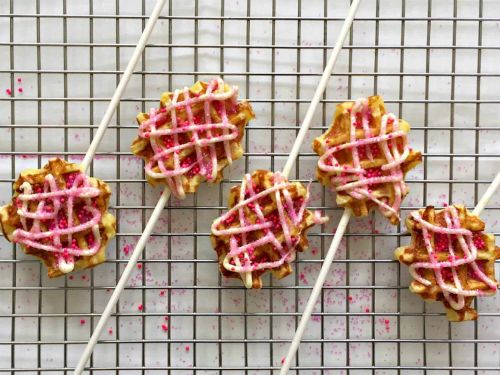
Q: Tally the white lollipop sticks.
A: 5